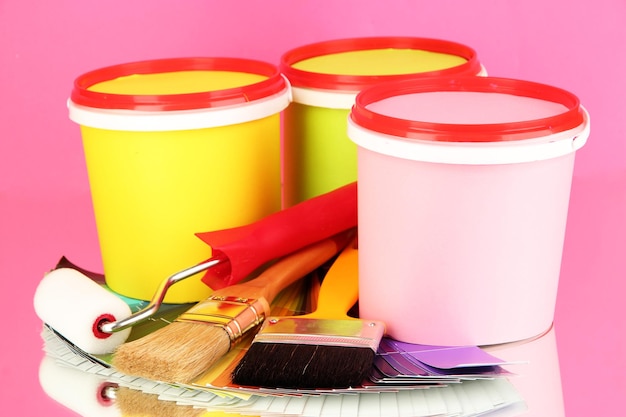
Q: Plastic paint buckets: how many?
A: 3